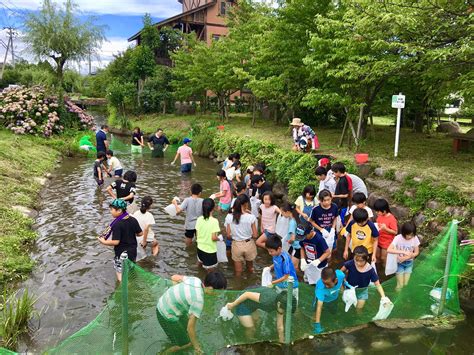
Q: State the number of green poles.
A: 3